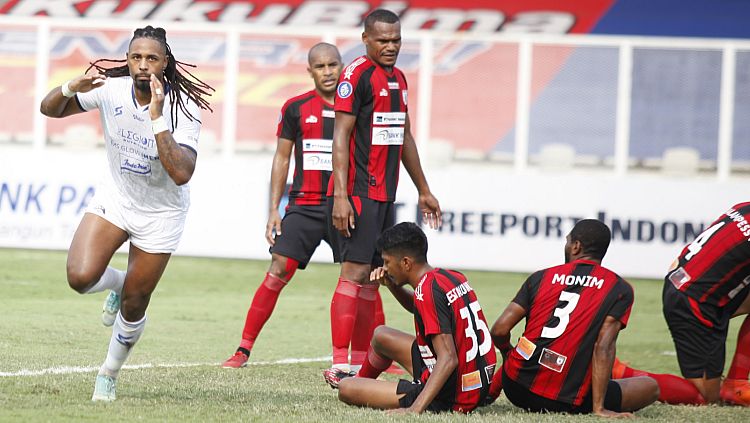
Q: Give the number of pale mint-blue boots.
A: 2